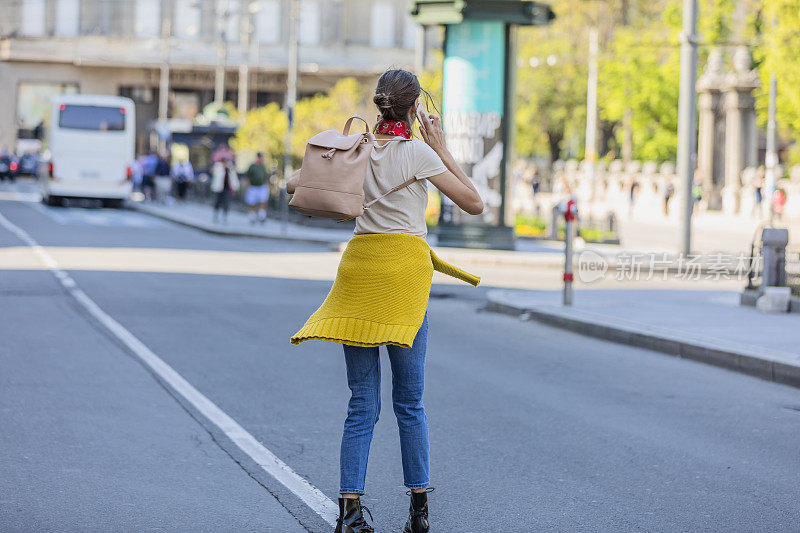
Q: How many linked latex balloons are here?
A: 0